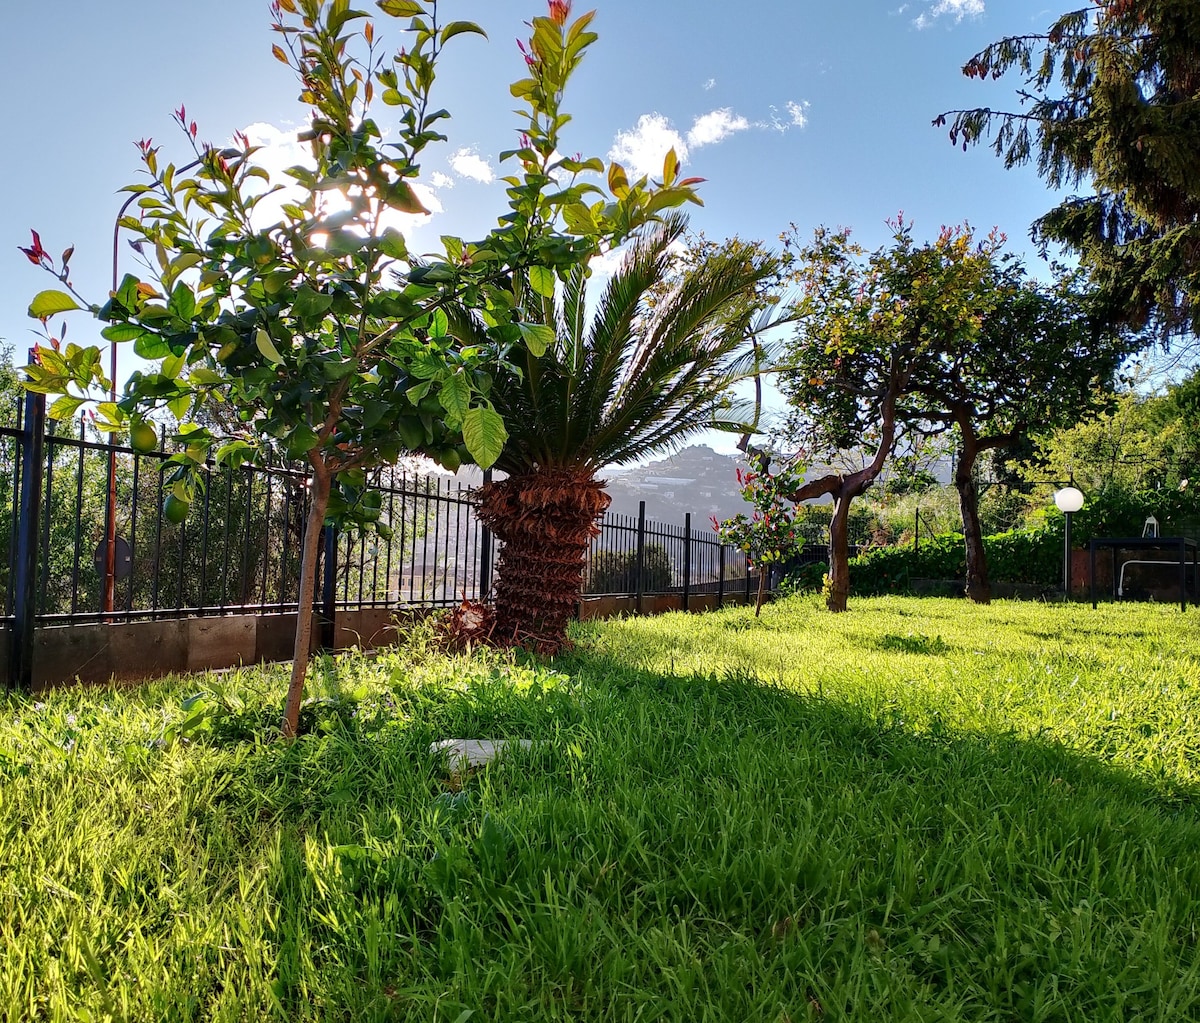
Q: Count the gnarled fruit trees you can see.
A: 2